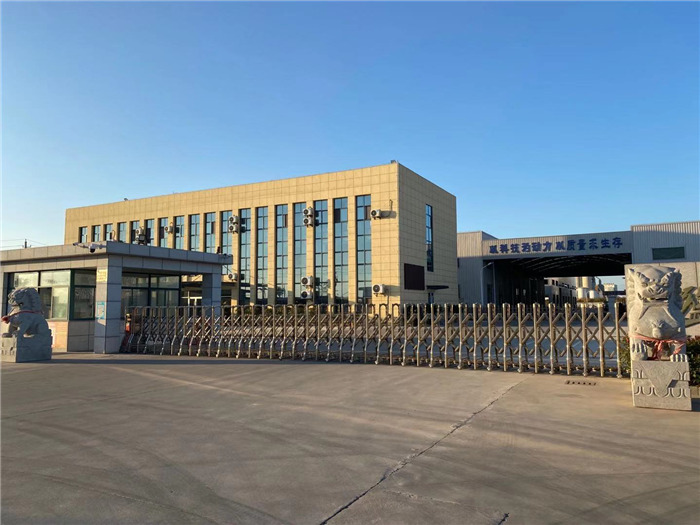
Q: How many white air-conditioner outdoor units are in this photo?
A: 12